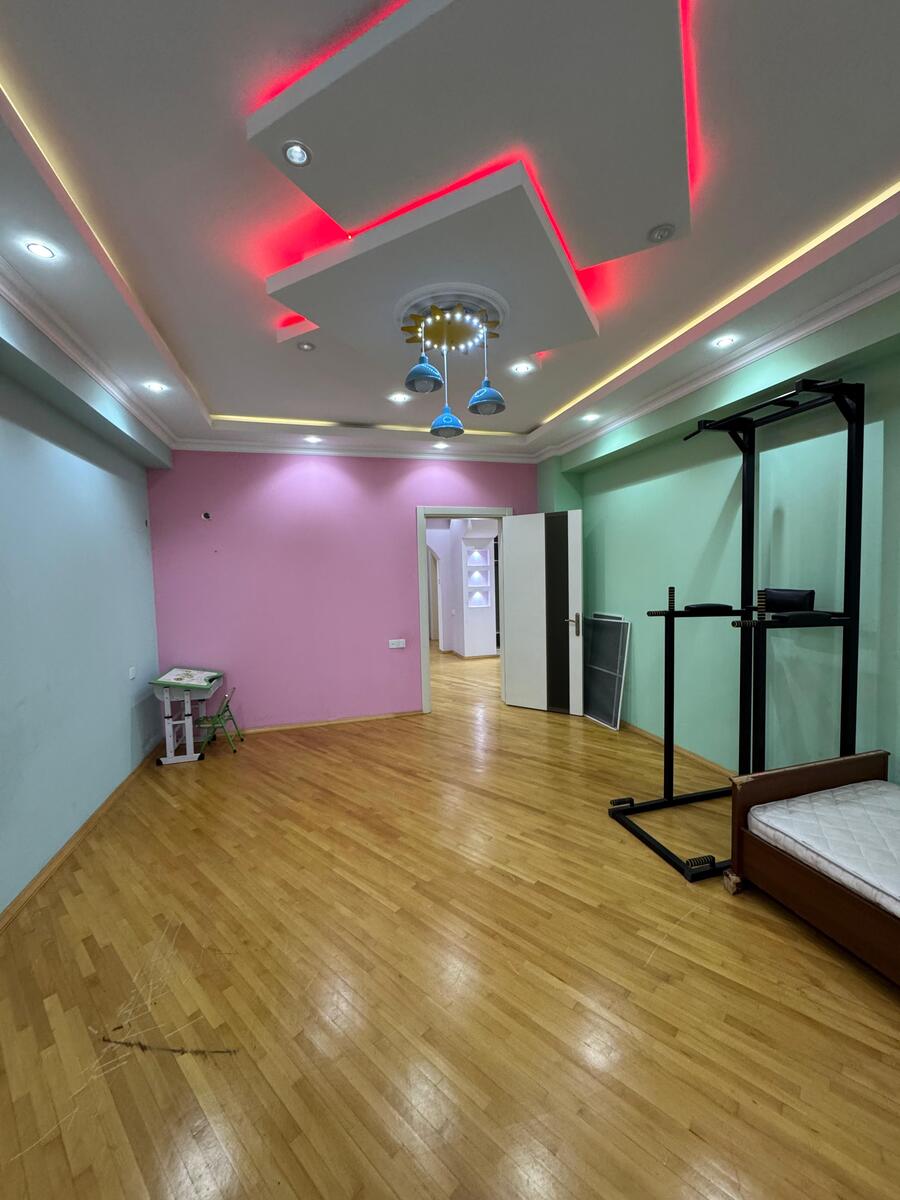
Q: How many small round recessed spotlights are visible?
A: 11